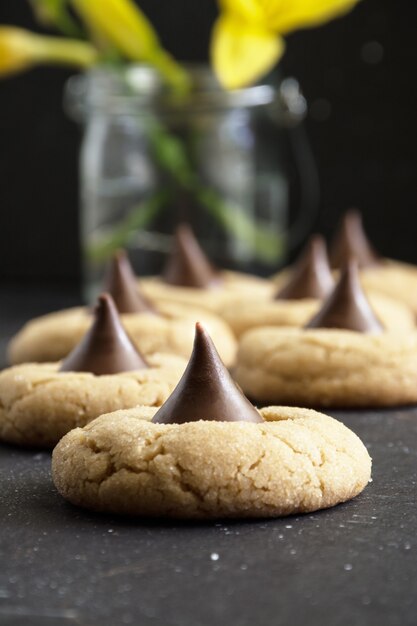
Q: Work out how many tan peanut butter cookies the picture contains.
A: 7